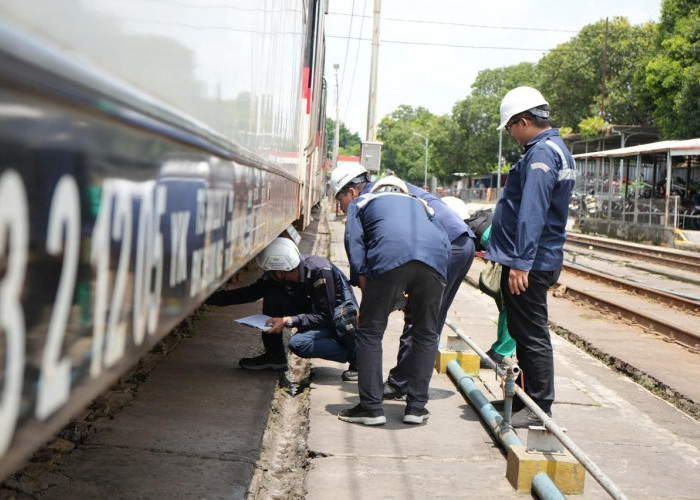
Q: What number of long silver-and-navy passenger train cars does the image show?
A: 1